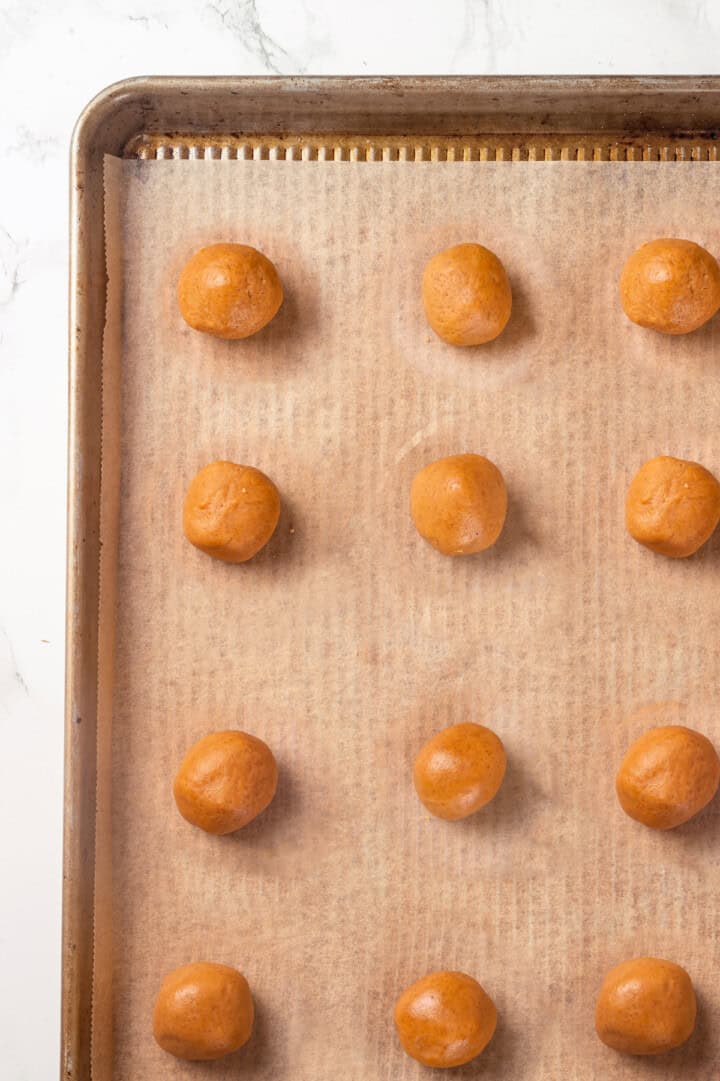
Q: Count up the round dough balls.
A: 12